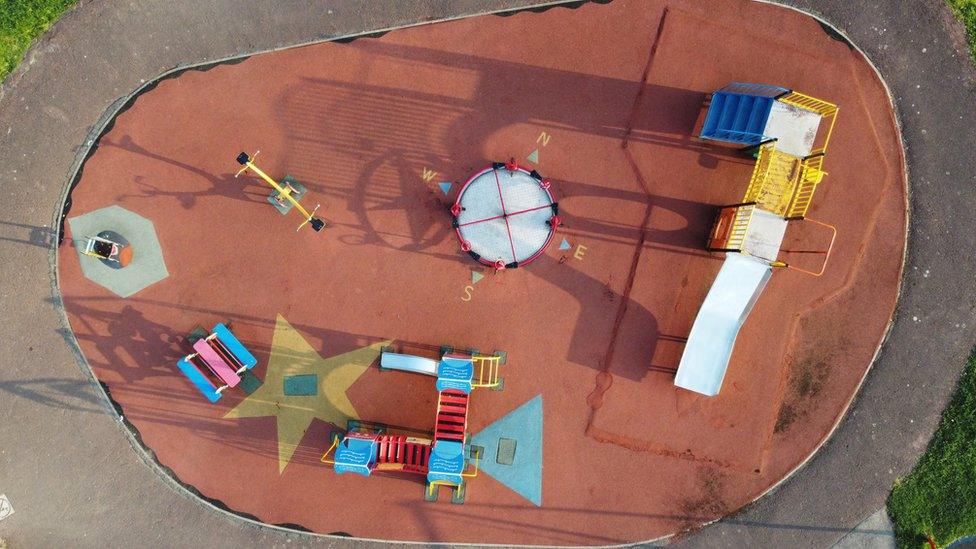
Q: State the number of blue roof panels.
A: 3